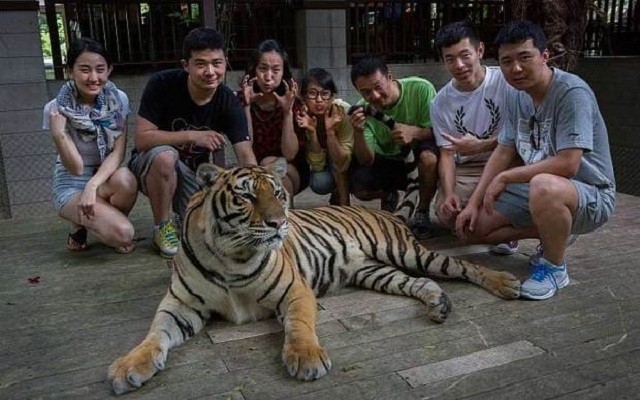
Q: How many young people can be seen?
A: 7